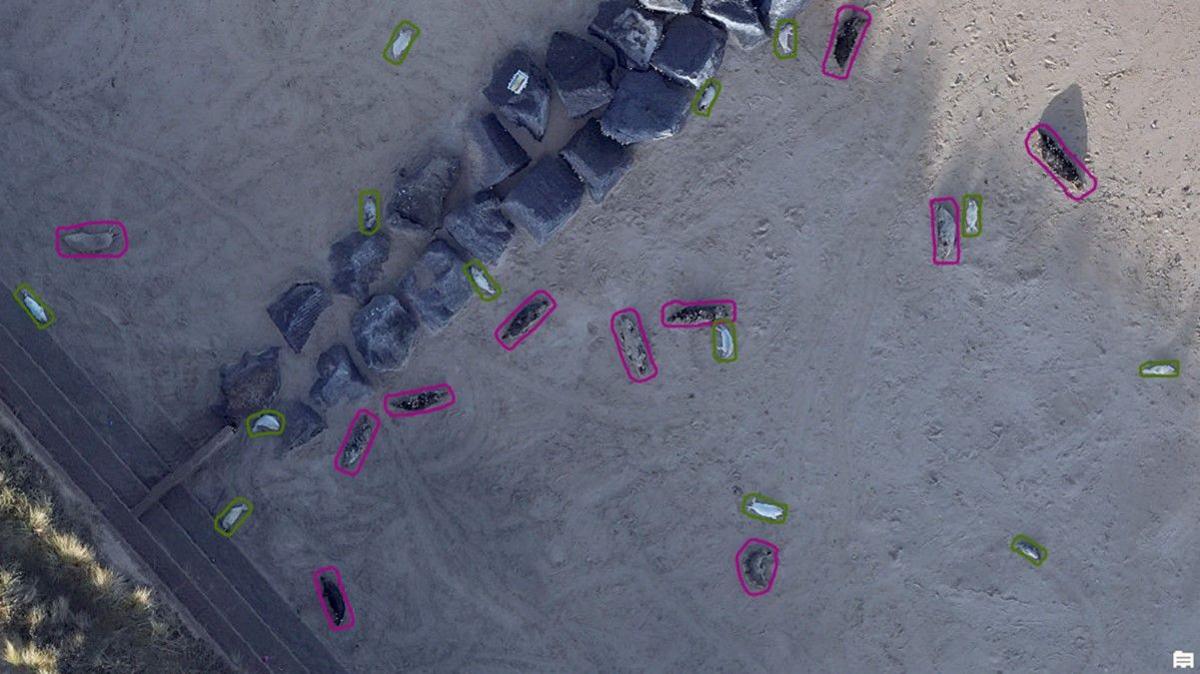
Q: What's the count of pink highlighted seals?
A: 11